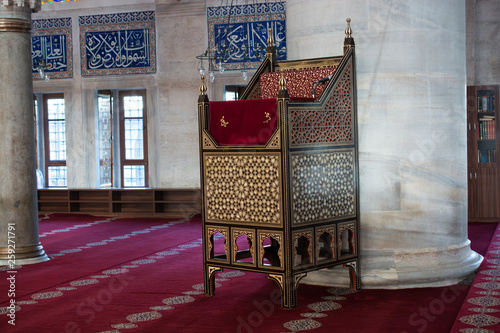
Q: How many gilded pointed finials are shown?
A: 4